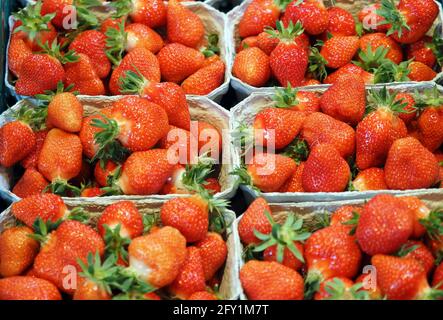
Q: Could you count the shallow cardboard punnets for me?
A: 6